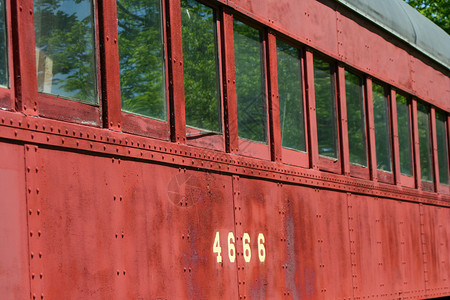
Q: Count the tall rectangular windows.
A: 12